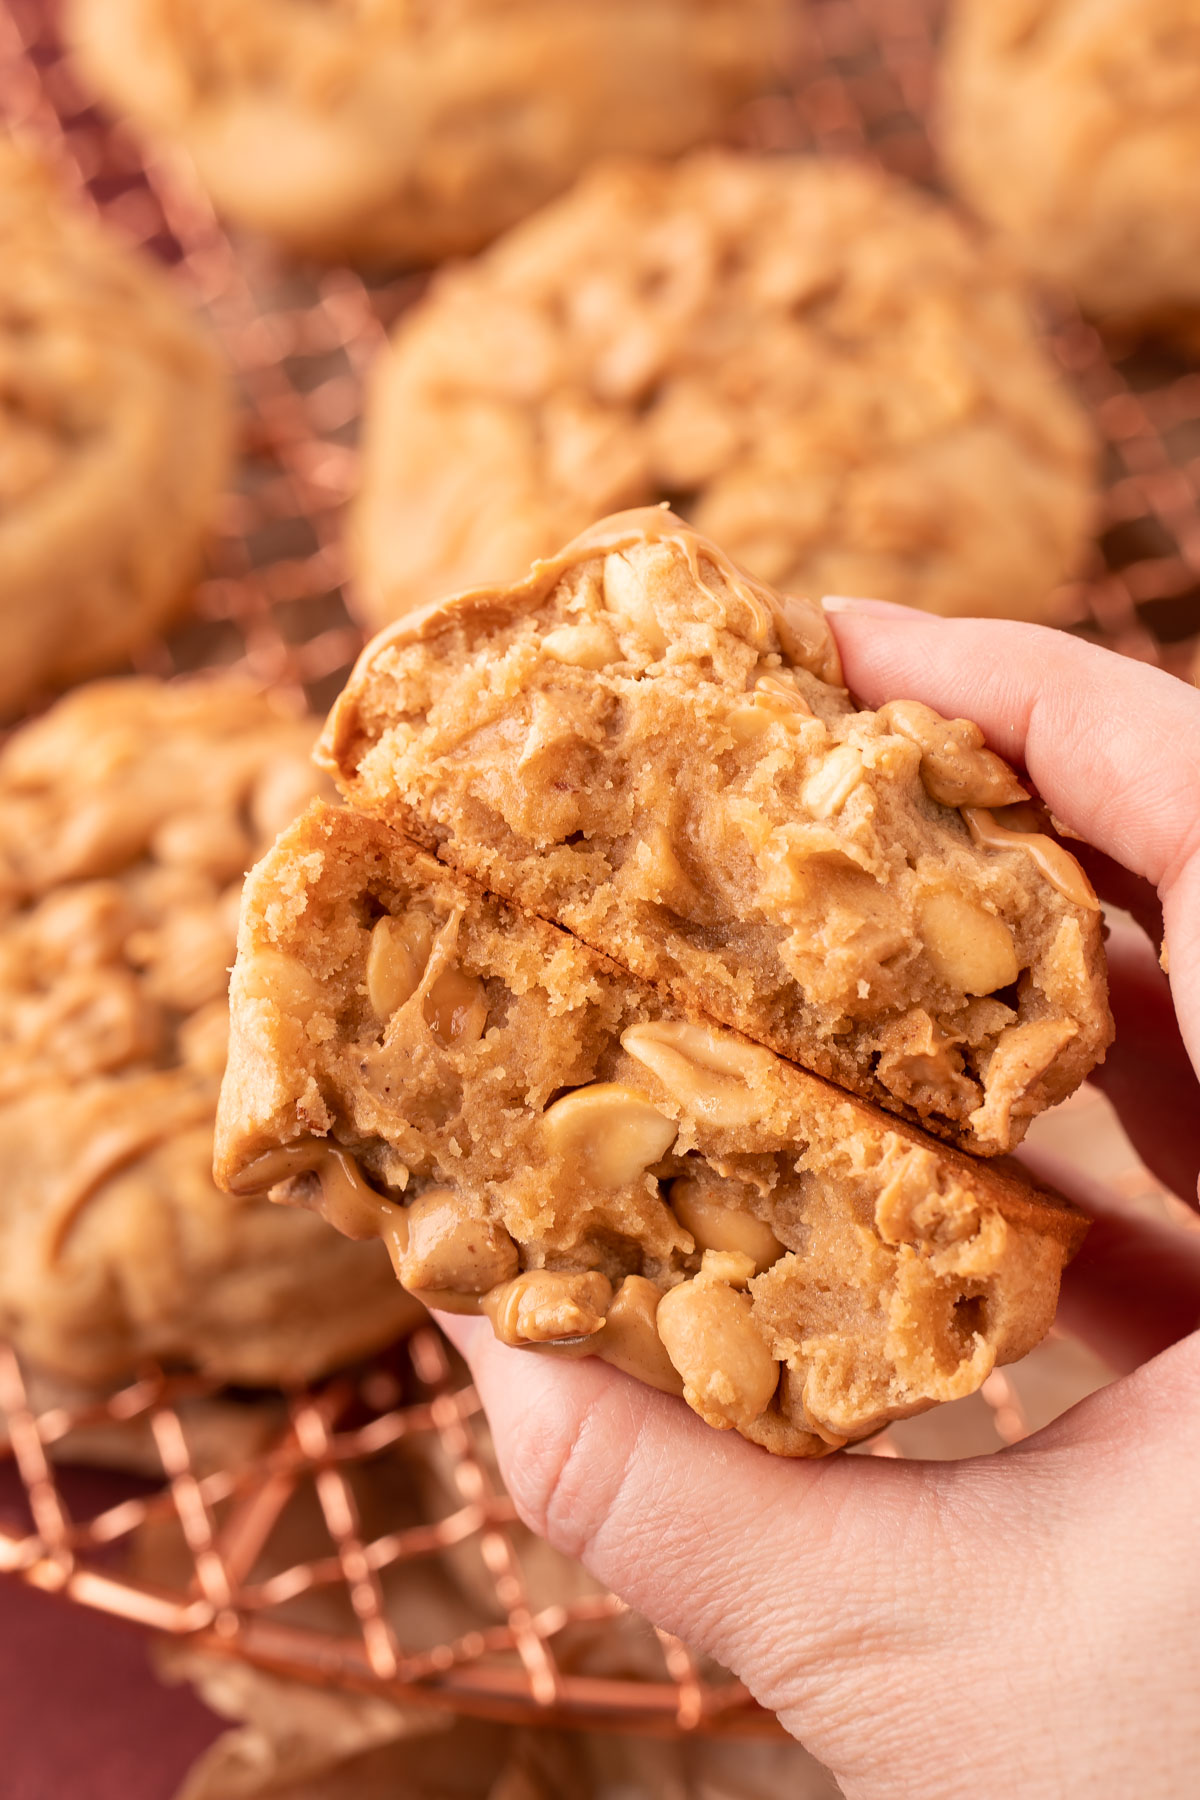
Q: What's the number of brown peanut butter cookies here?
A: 6